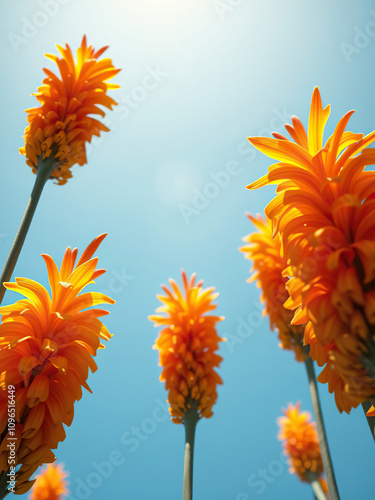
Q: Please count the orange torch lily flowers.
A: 7